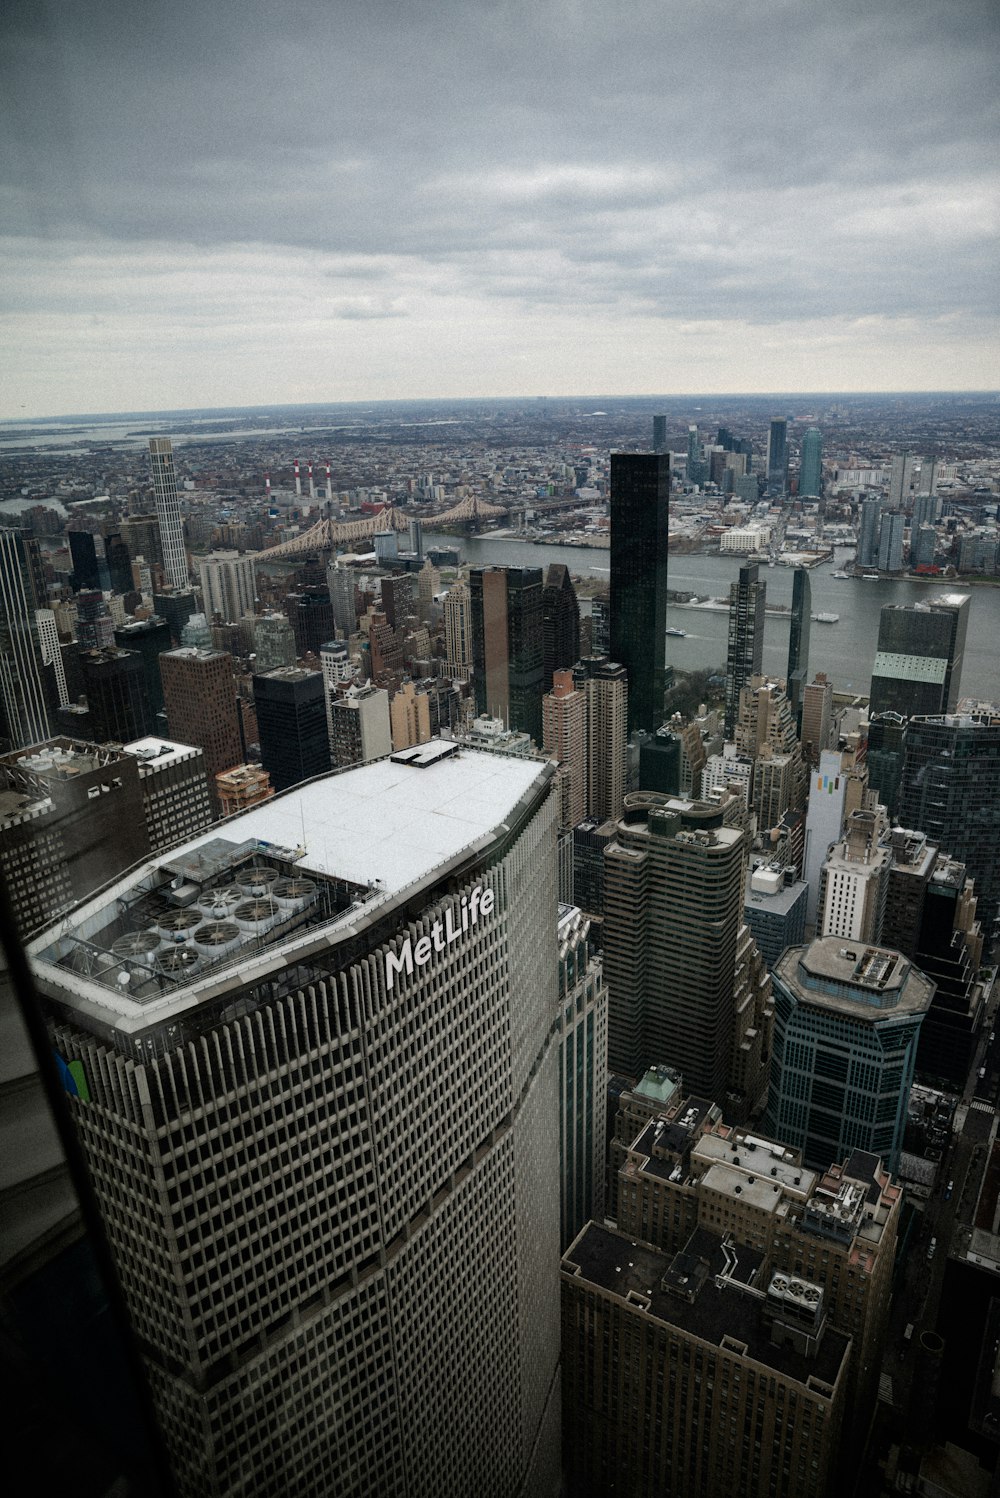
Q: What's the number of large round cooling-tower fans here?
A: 8